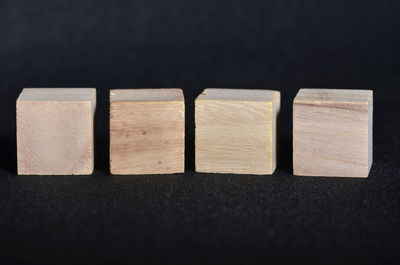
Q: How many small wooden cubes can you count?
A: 4